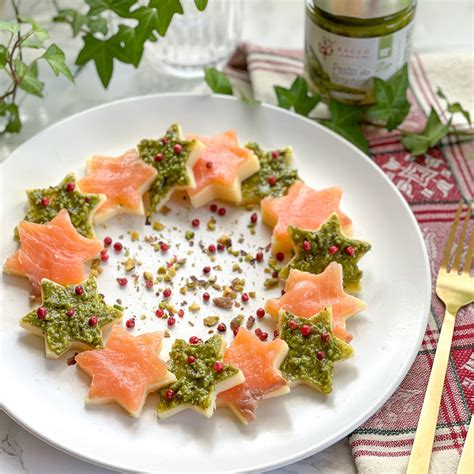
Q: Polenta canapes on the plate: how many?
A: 14